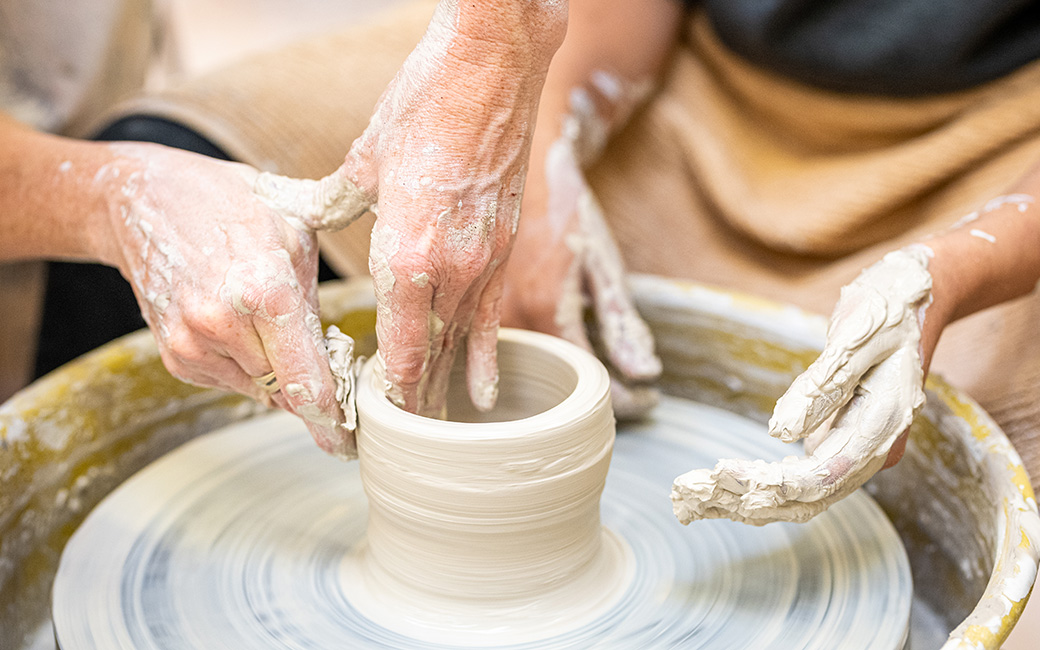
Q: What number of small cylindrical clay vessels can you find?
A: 1